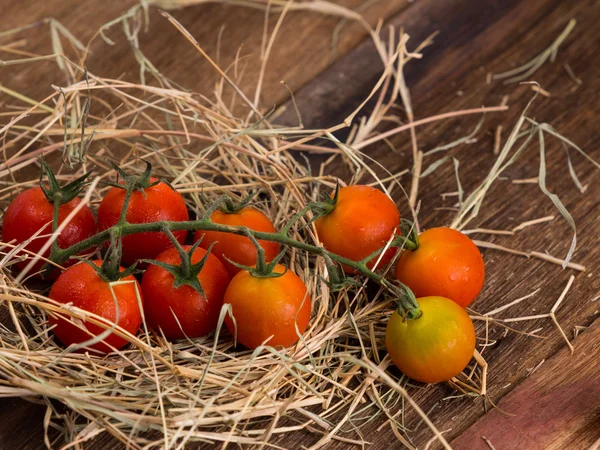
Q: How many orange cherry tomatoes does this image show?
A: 4